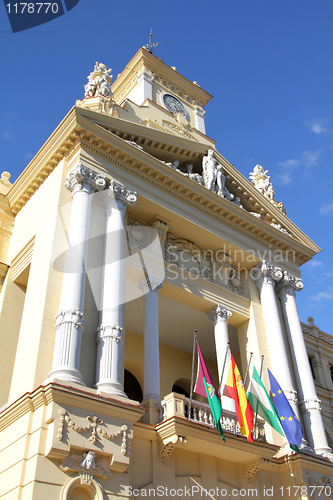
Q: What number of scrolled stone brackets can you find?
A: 2